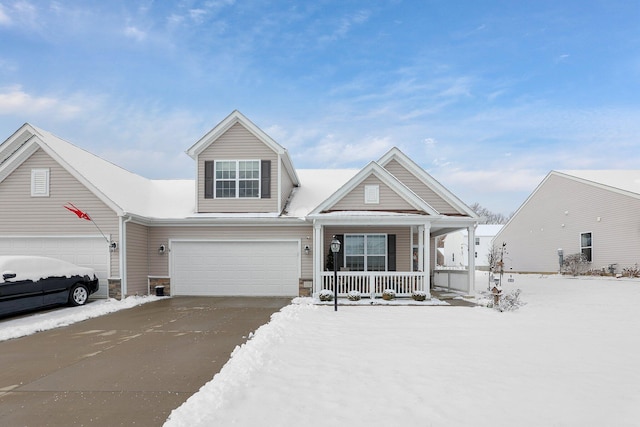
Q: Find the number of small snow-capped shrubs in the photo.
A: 4